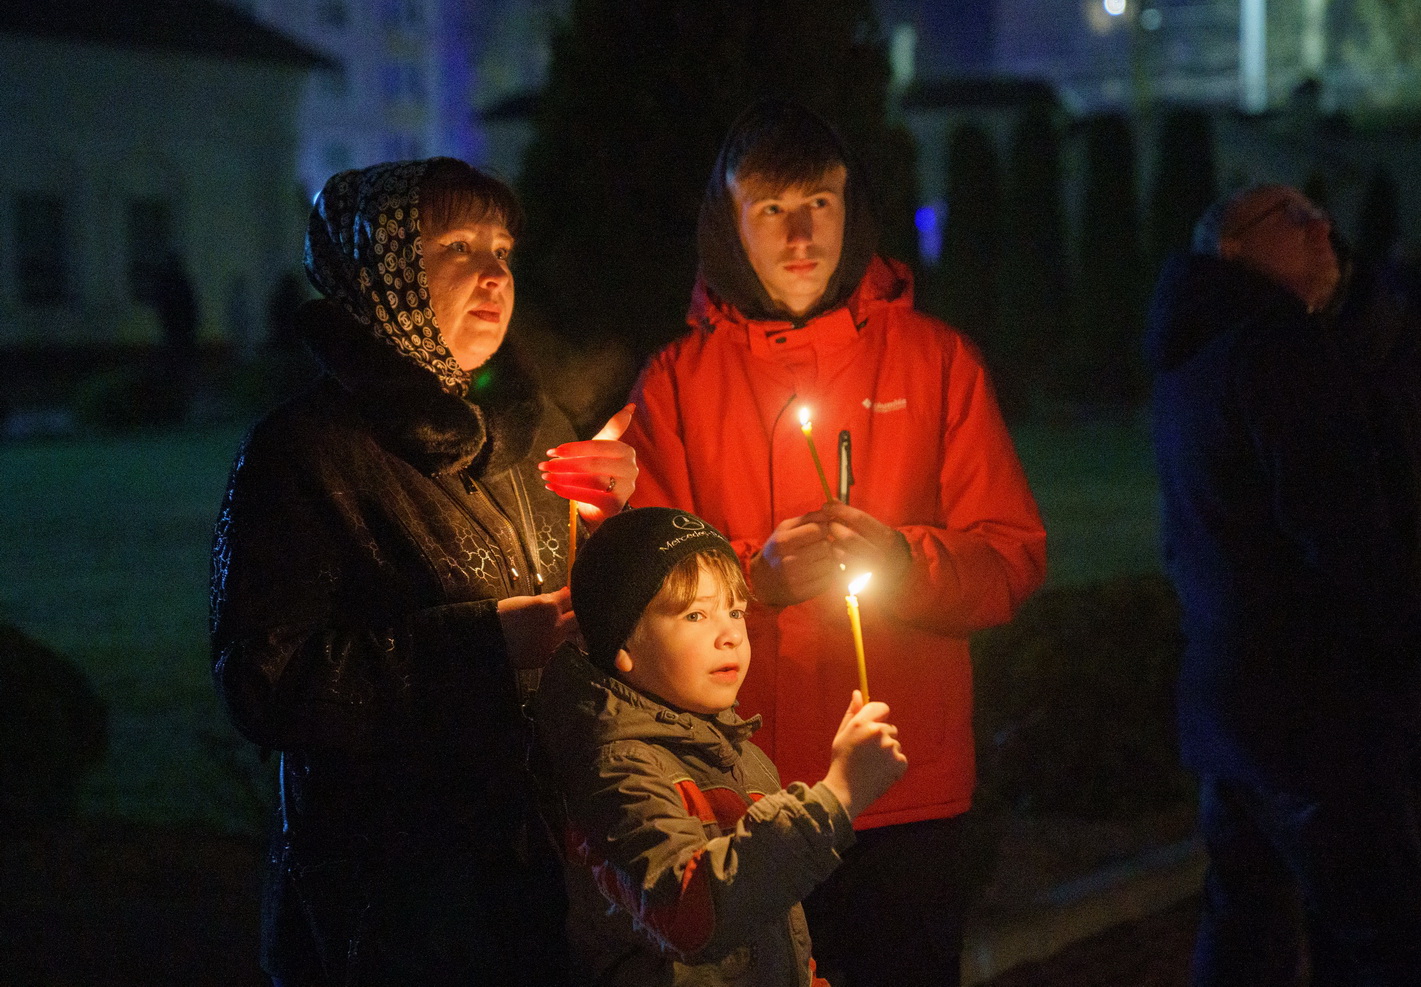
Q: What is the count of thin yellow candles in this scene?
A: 3